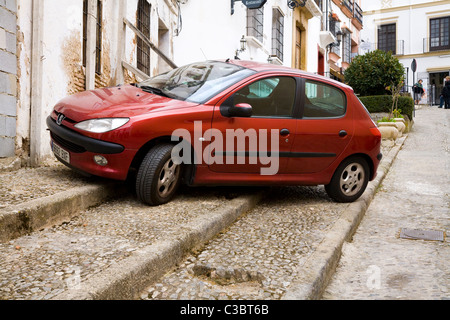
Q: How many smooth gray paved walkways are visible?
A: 1